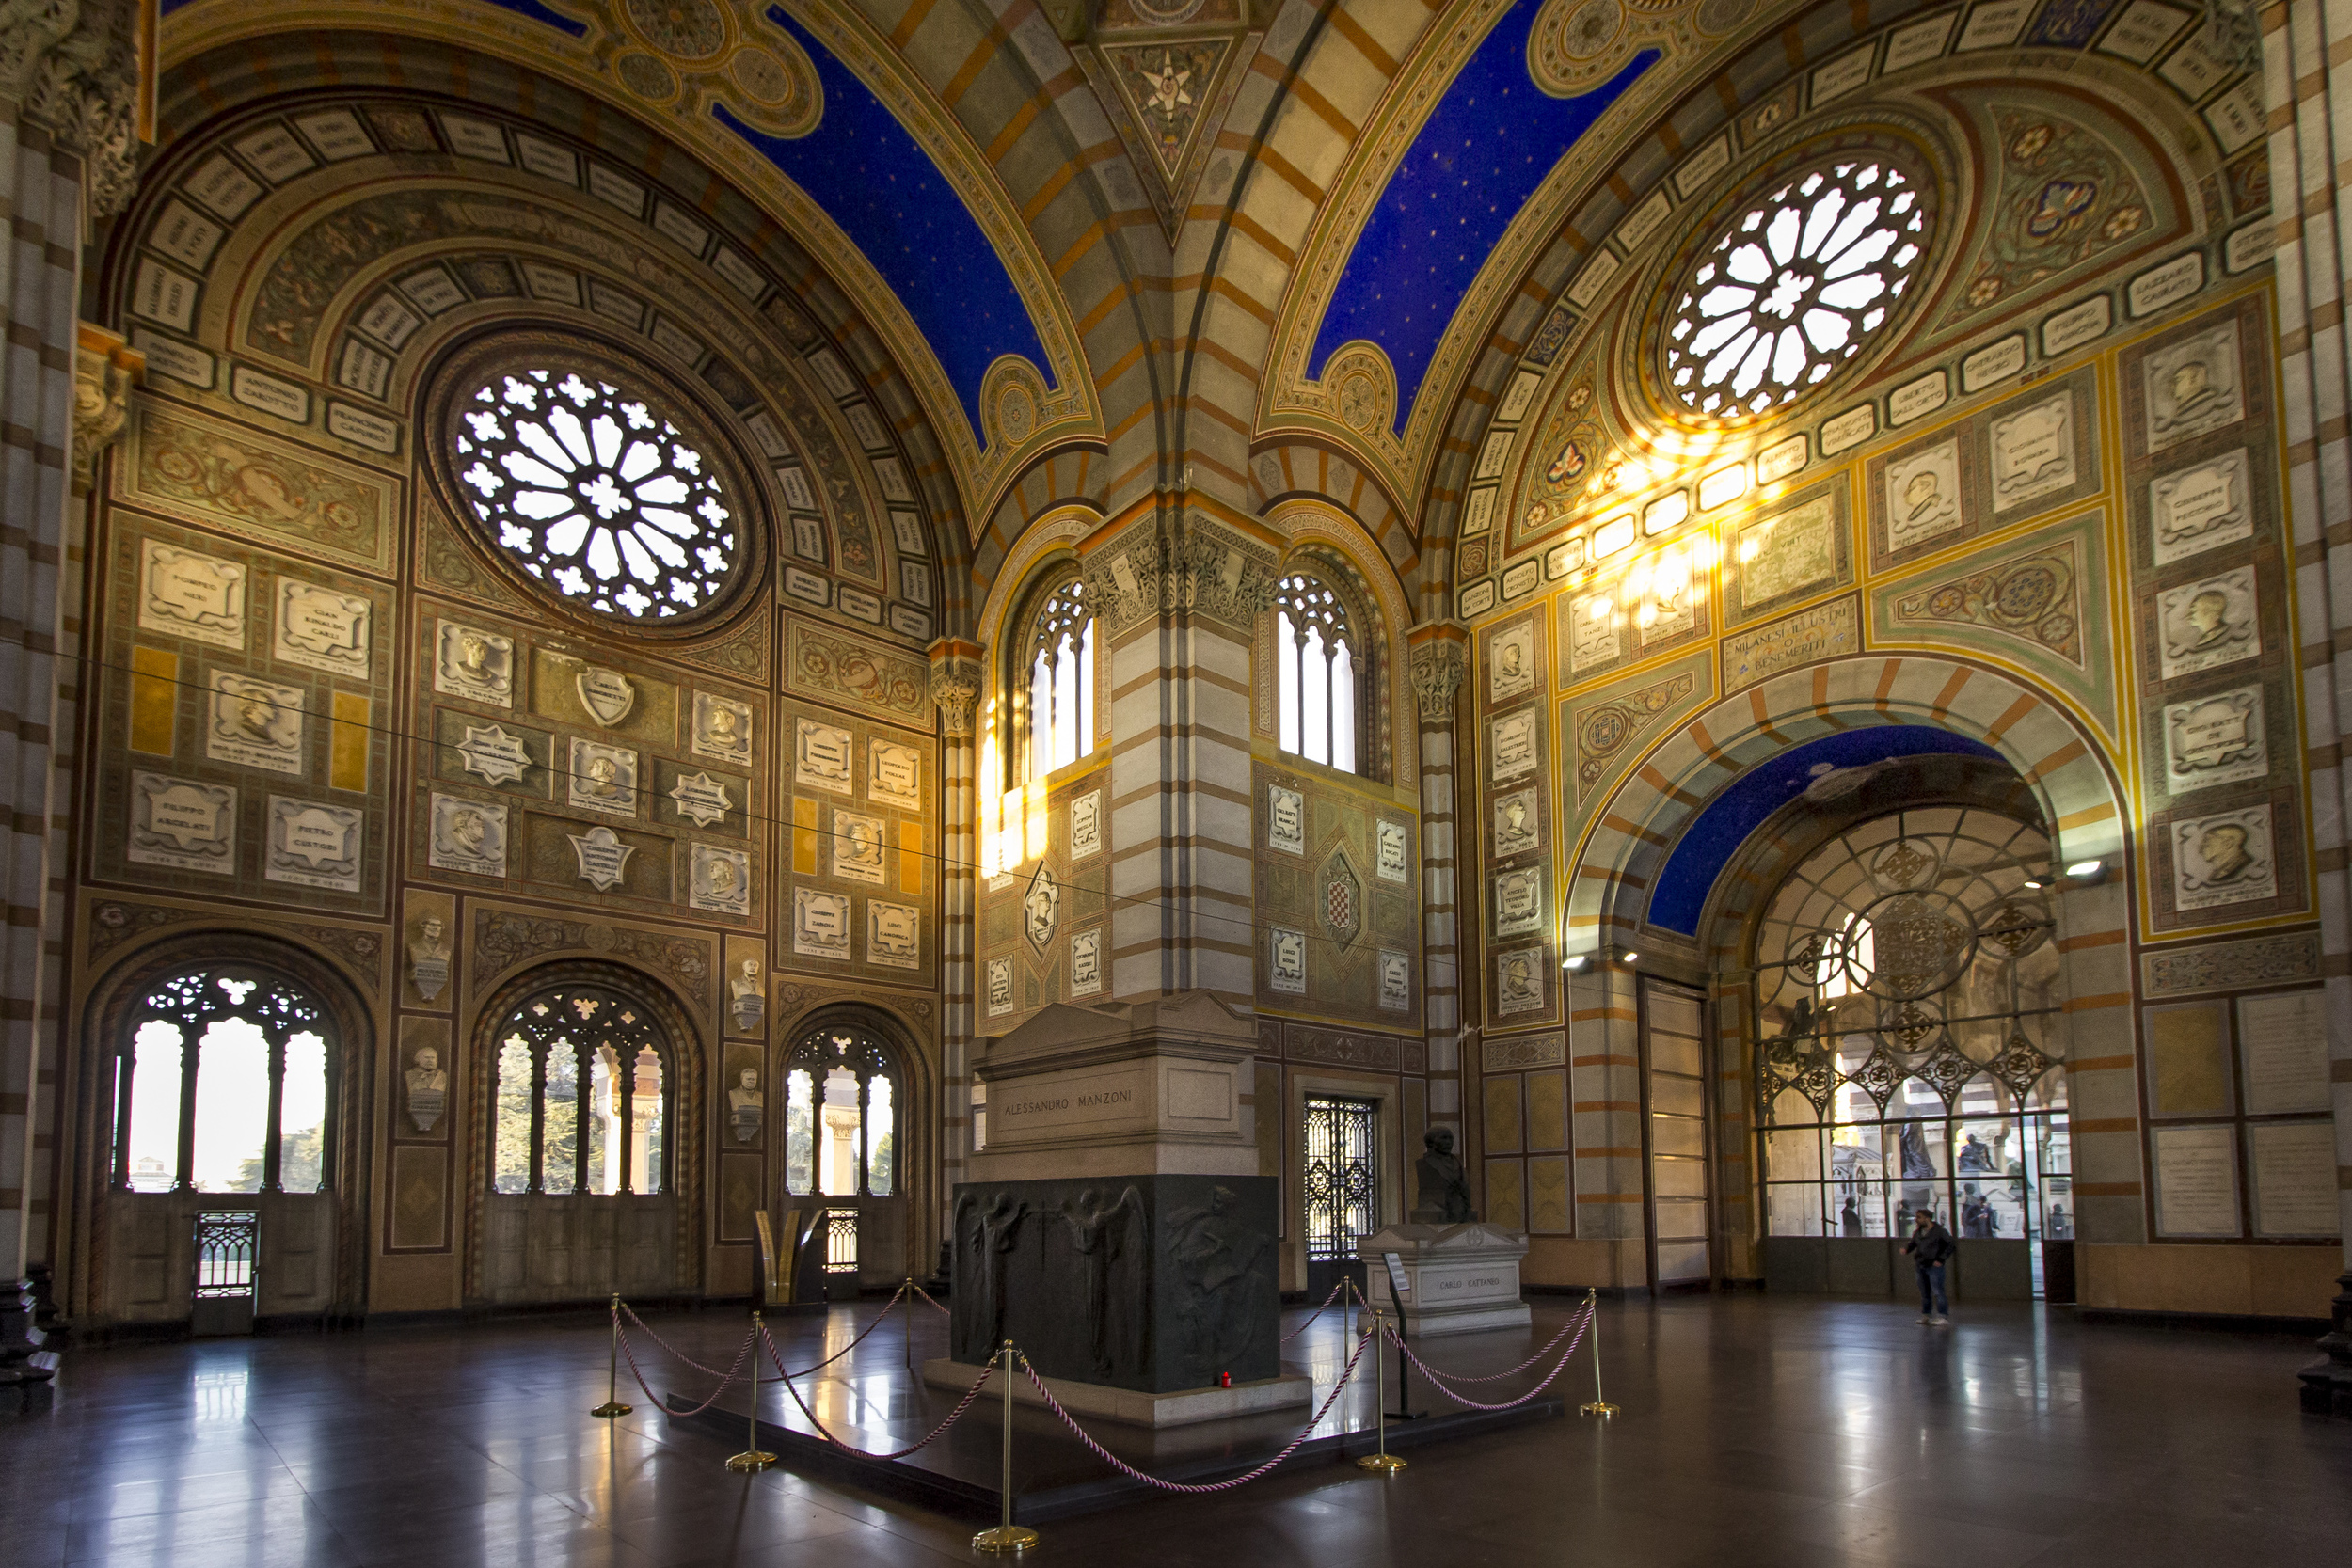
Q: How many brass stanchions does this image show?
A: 7